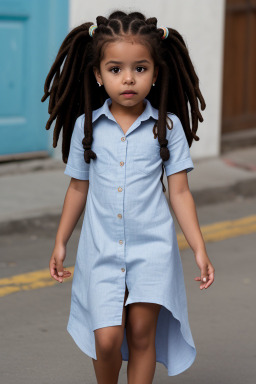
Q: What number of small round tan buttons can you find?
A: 6